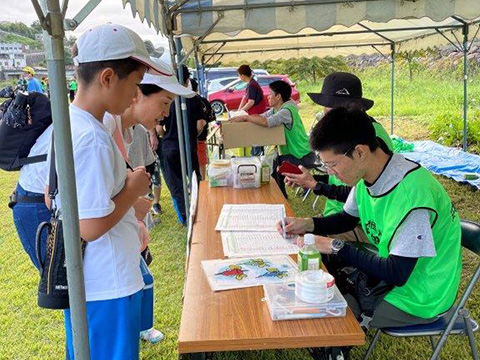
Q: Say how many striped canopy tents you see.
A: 1